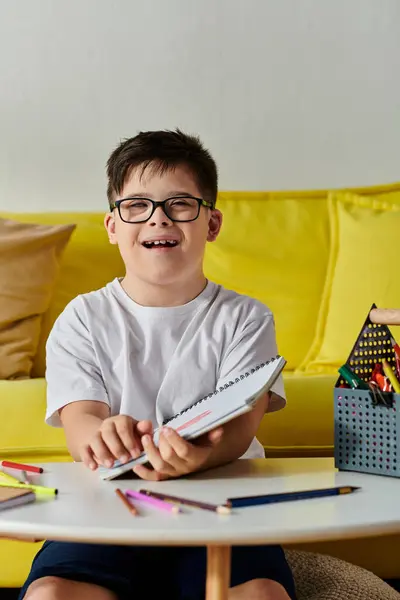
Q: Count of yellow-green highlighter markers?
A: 1